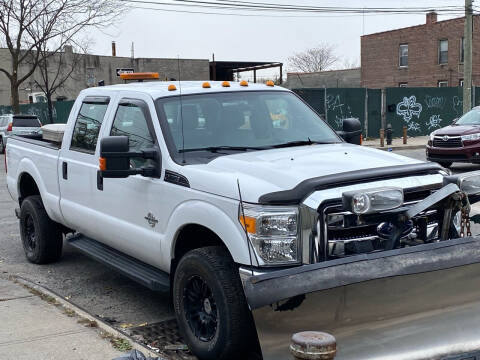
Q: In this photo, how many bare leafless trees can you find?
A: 3